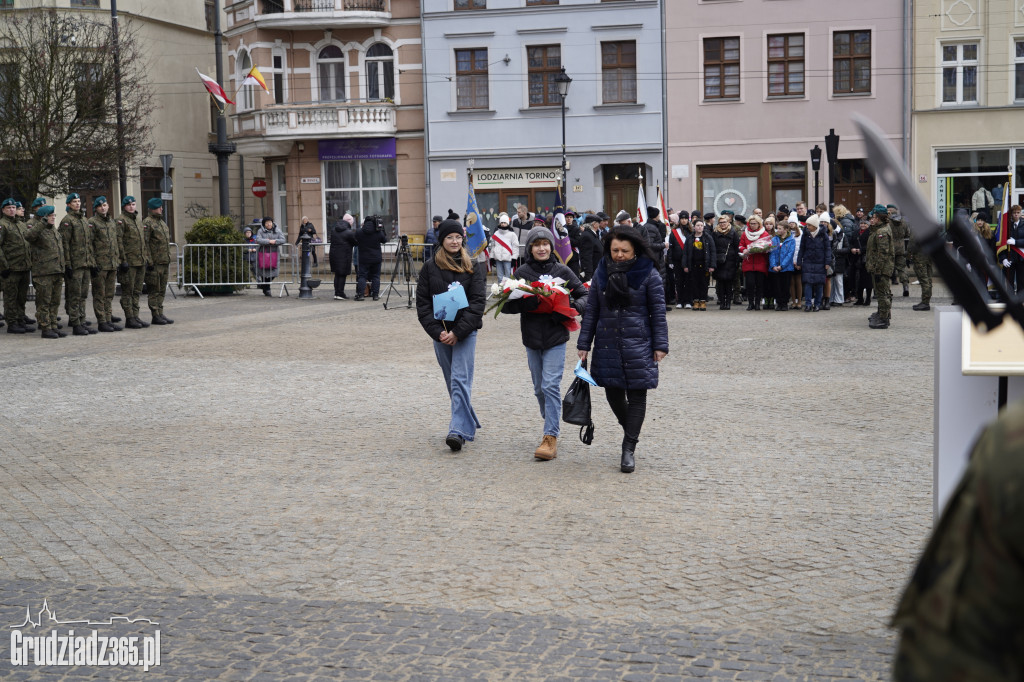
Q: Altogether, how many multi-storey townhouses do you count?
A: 5